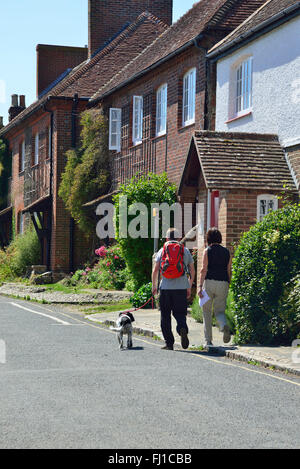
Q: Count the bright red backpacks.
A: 1